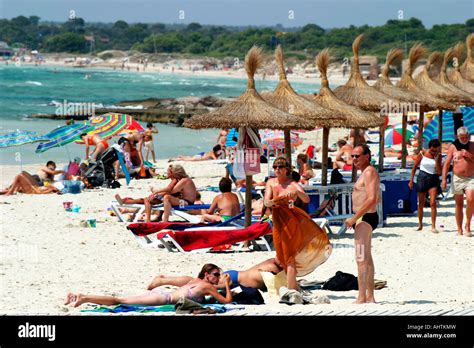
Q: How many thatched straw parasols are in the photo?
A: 10